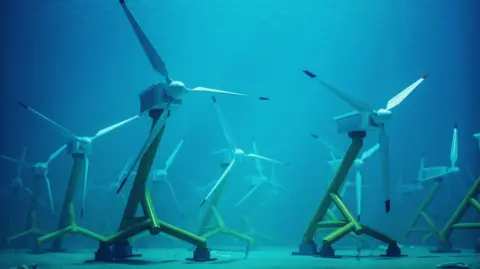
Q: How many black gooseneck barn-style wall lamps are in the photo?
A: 0